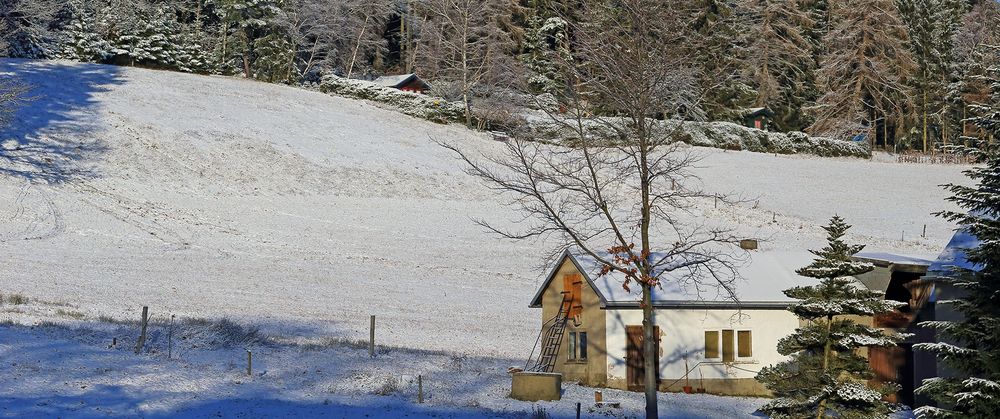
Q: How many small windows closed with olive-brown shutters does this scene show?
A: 3